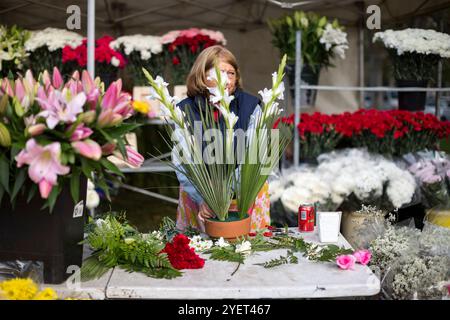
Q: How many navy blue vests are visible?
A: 1